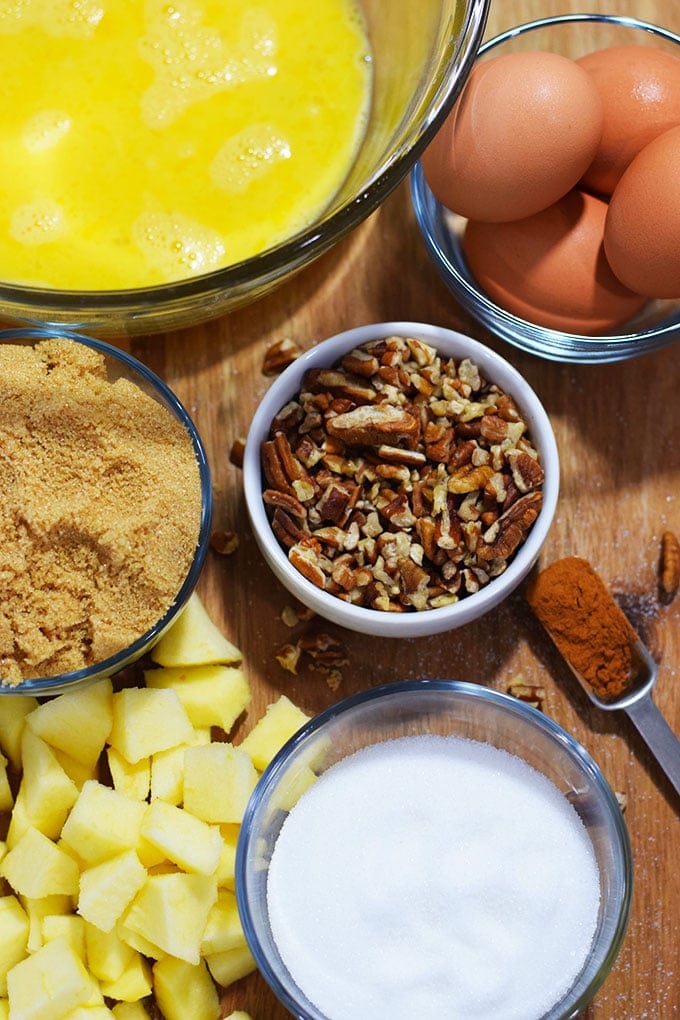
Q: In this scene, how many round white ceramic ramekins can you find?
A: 1